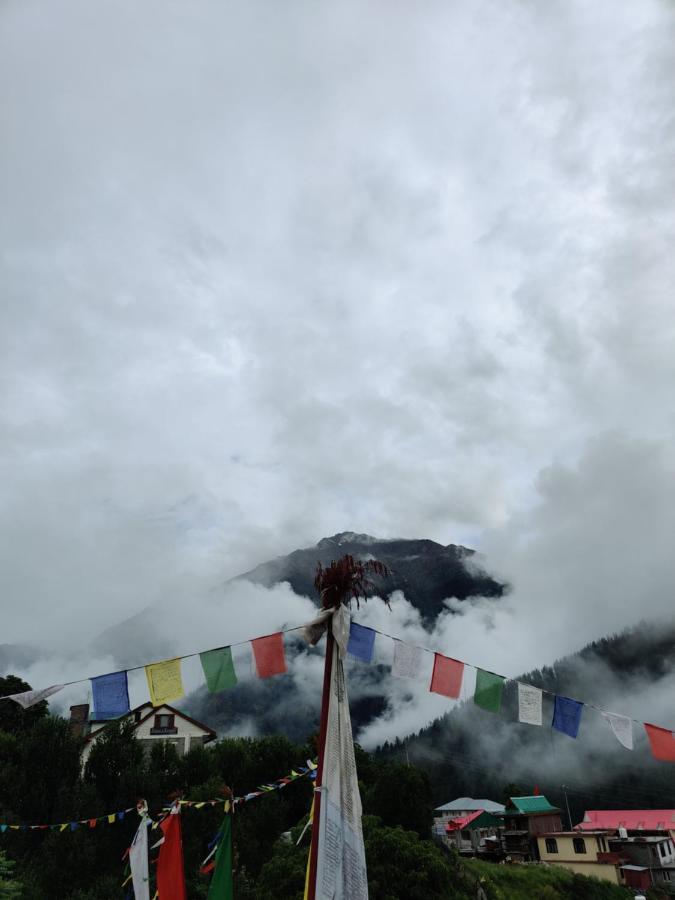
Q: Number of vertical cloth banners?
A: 4